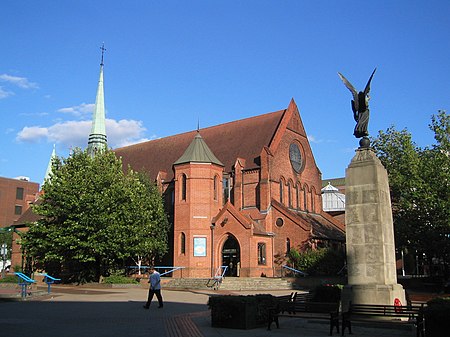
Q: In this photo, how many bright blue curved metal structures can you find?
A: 2